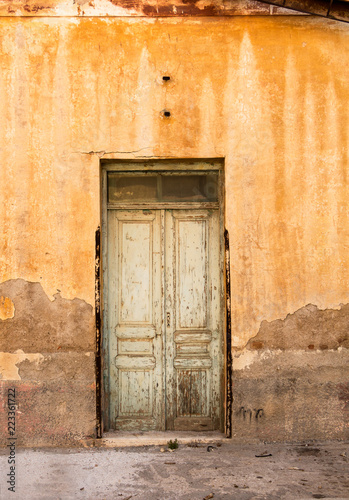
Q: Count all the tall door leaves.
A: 2